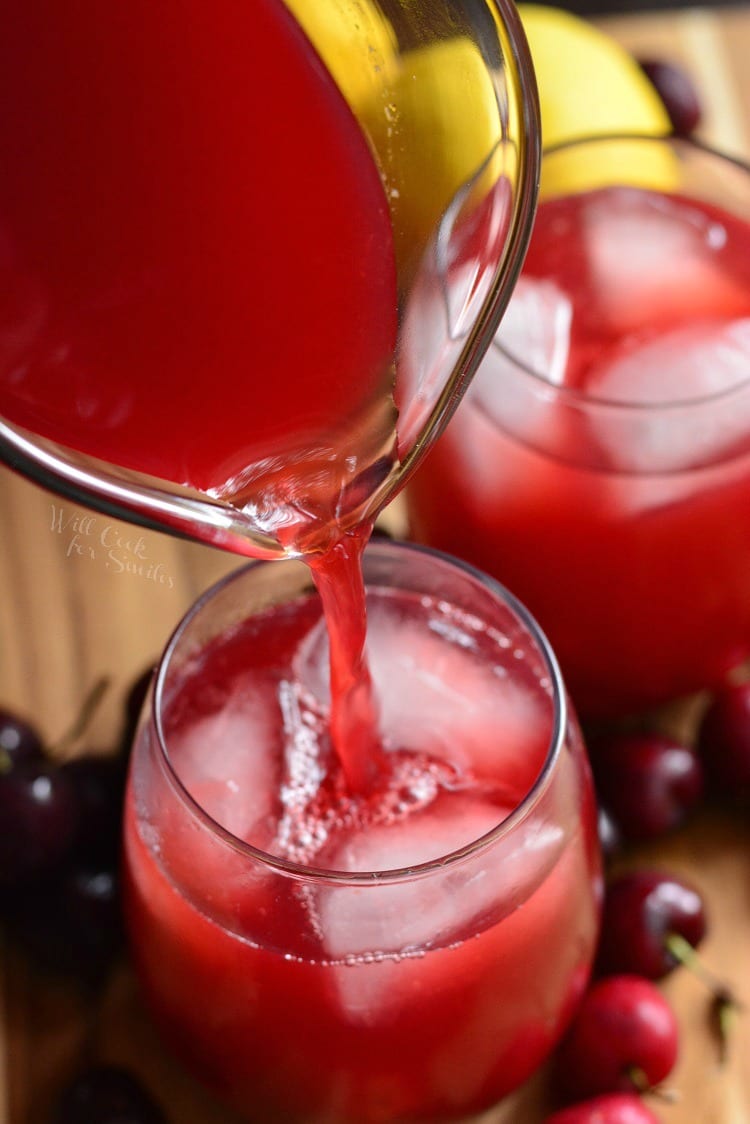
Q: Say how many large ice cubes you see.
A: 6